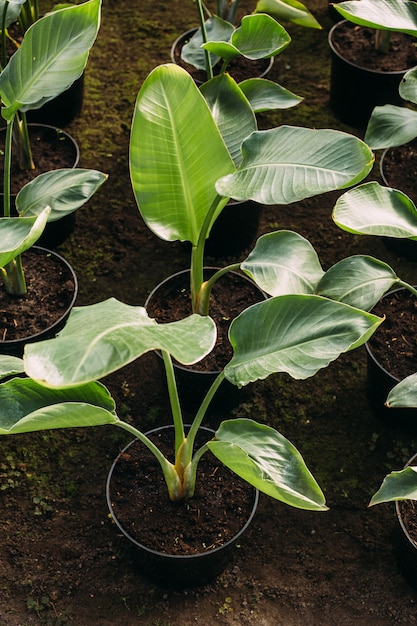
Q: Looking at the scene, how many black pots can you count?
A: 11